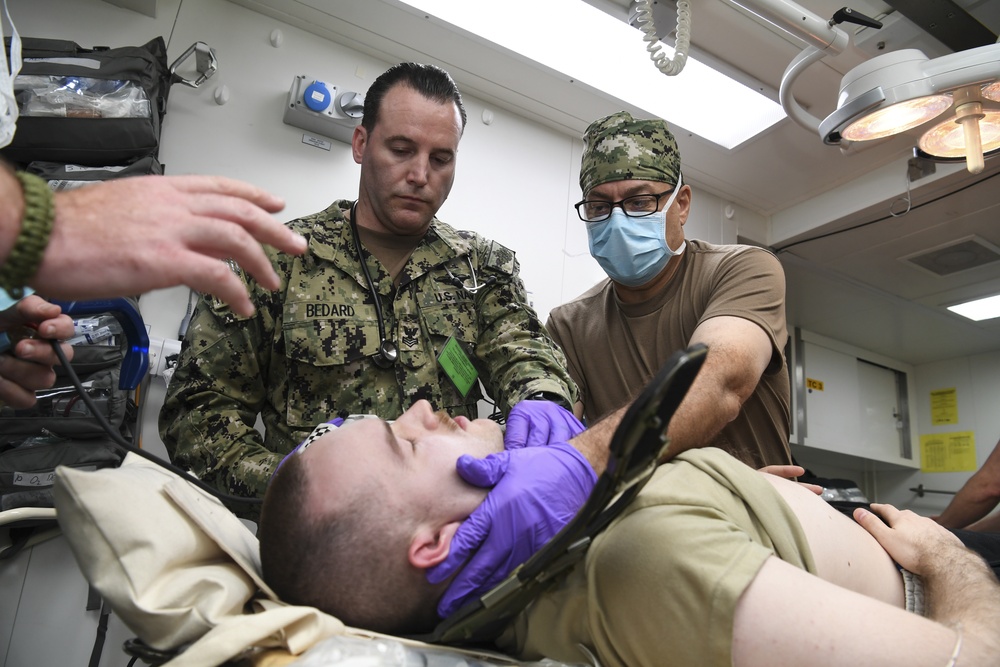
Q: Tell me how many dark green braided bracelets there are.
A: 1